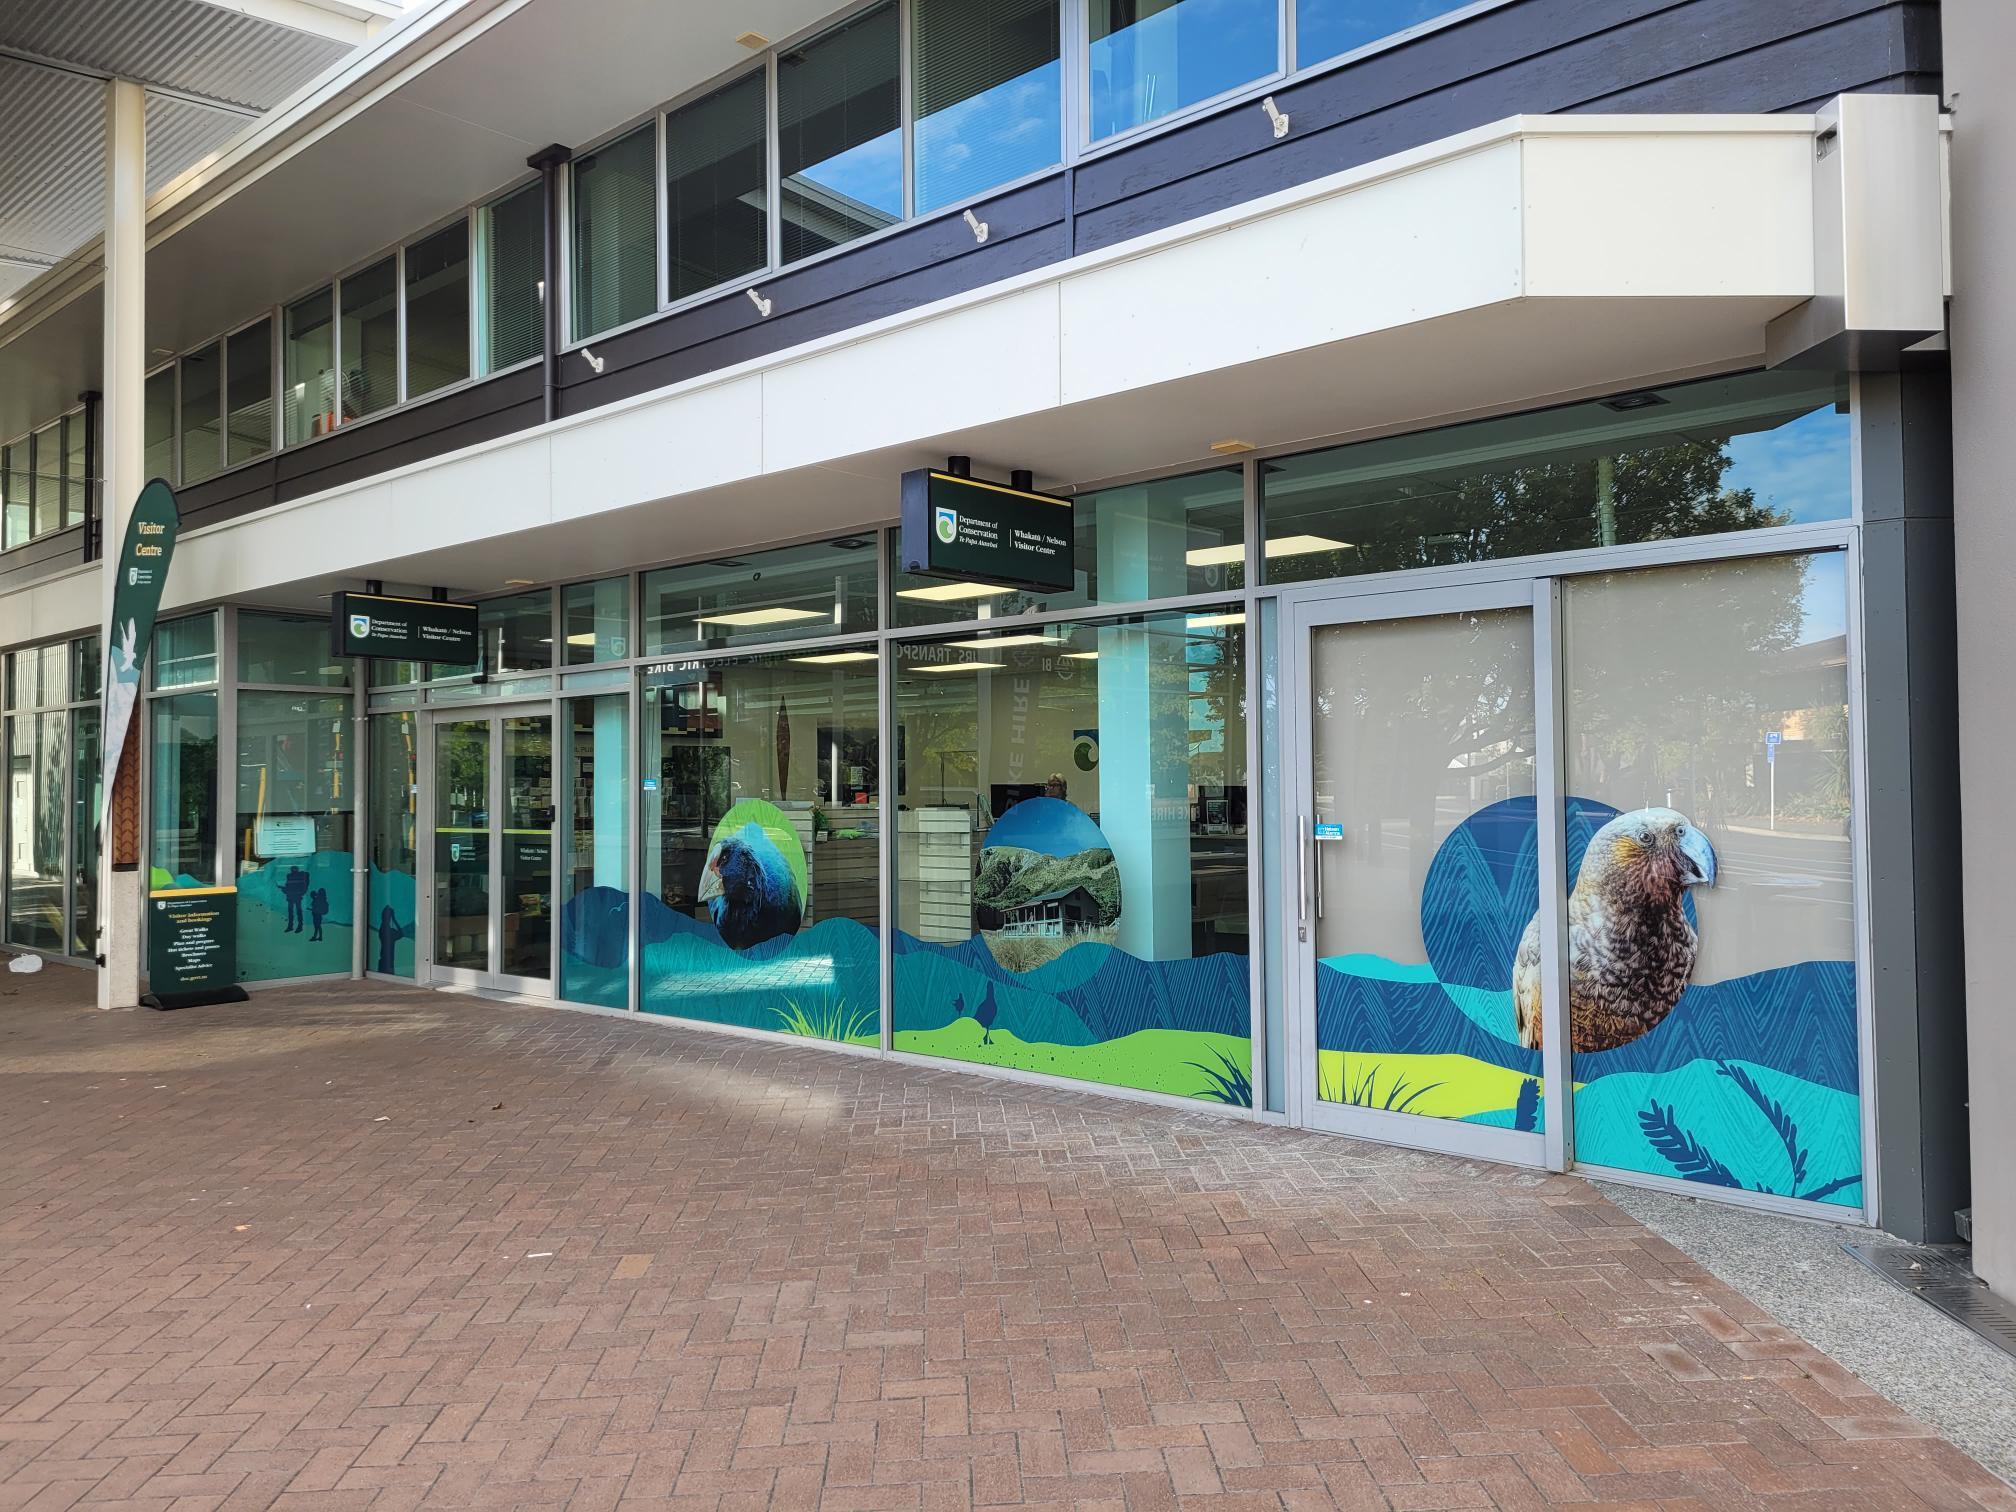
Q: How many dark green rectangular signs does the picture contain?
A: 3